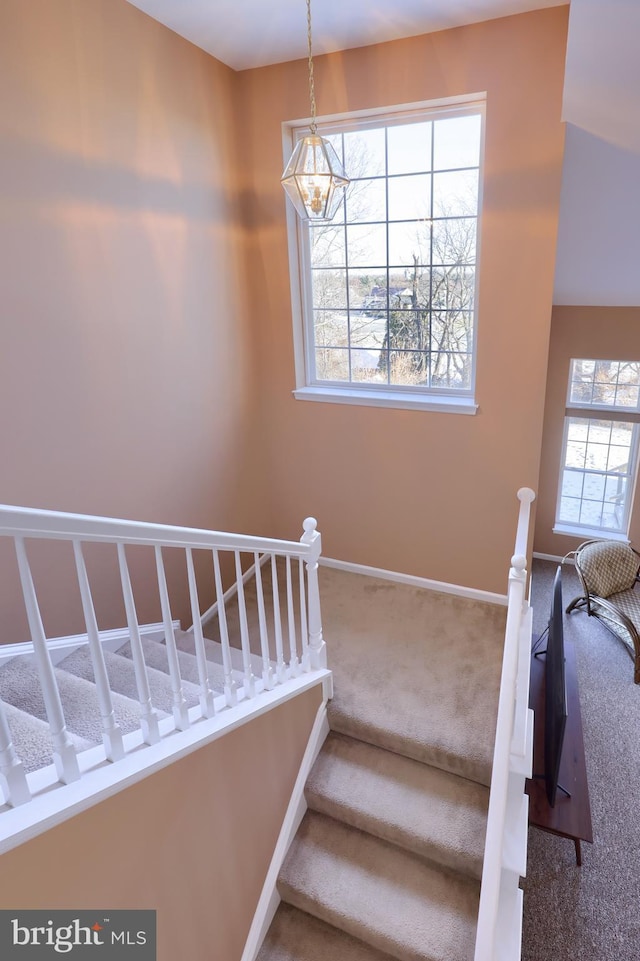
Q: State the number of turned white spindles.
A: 12